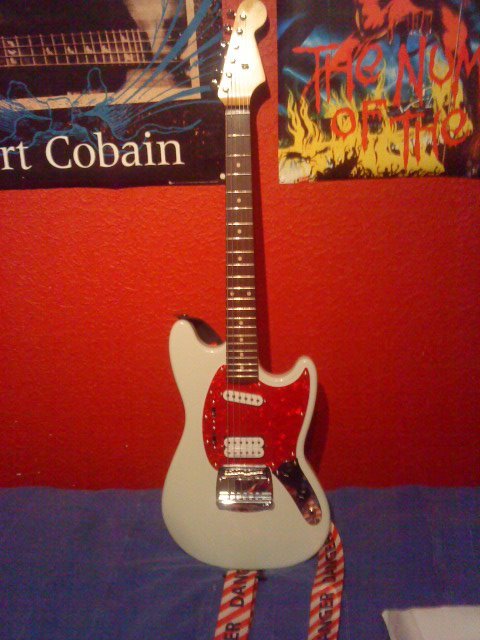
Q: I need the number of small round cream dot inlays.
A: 10